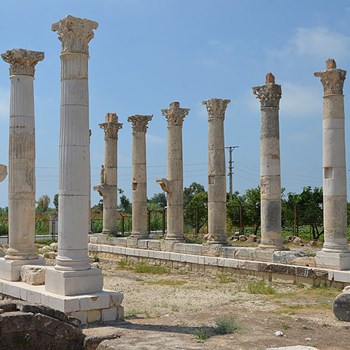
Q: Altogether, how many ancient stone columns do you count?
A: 8